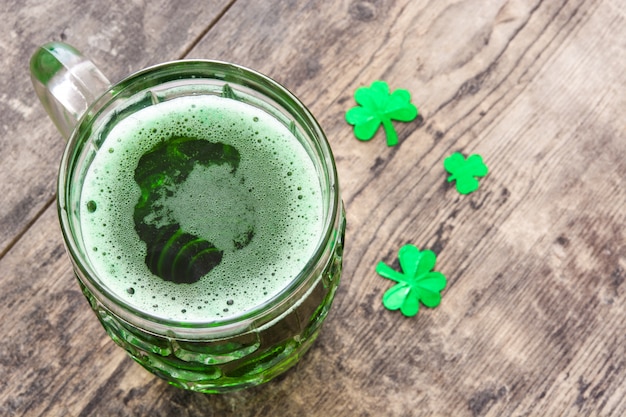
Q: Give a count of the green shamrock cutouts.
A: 3